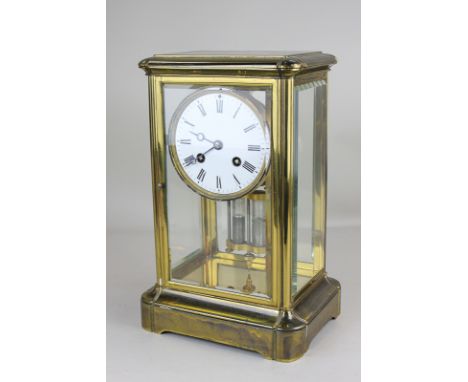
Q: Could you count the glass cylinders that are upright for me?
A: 2